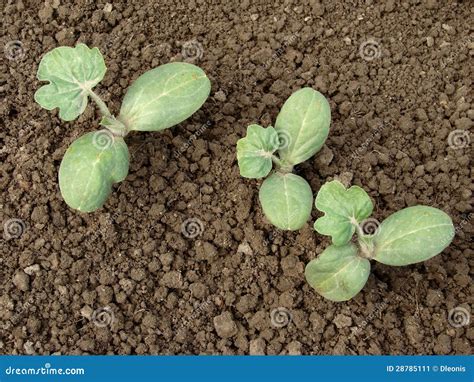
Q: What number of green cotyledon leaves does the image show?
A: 6